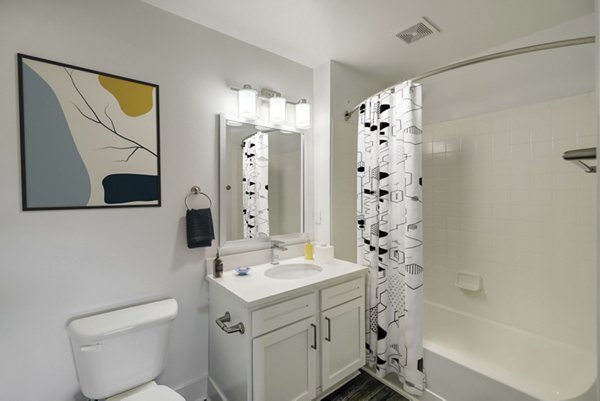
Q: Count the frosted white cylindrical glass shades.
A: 3